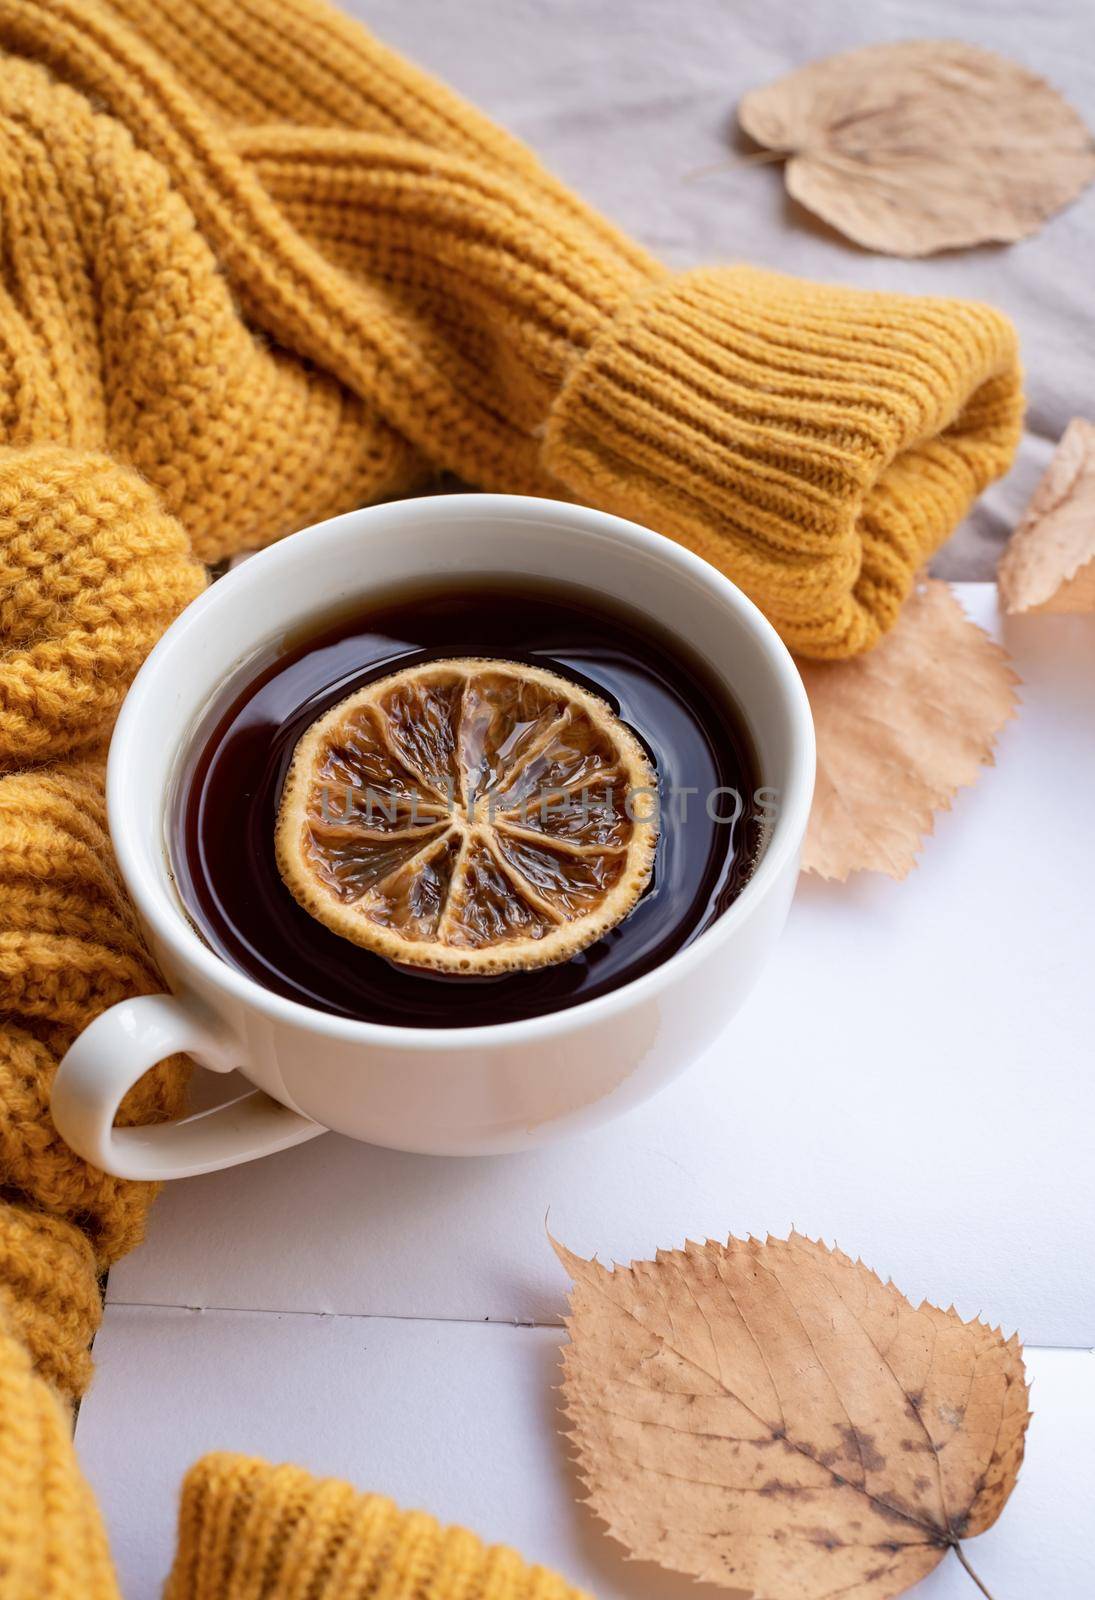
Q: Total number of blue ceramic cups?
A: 0